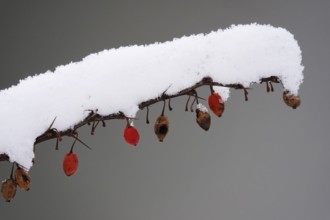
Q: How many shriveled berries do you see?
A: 5